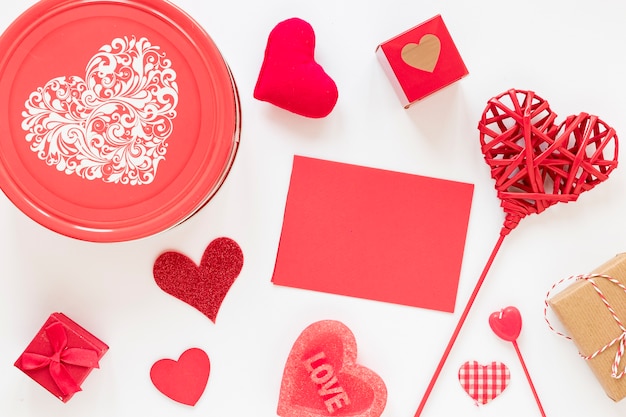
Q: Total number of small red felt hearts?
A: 1